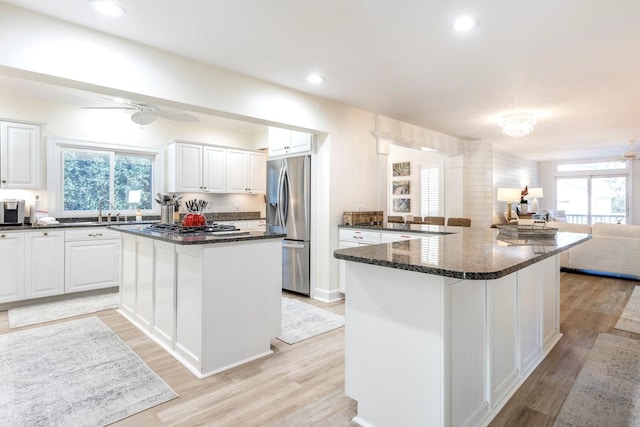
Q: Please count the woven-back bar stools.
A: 4